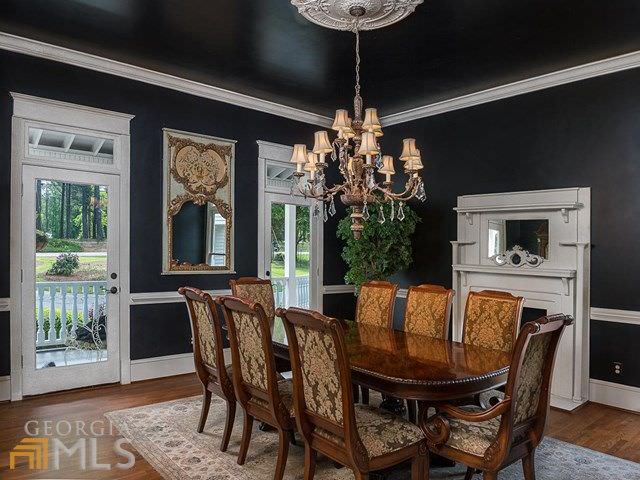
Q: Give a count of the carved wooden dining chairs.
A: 8